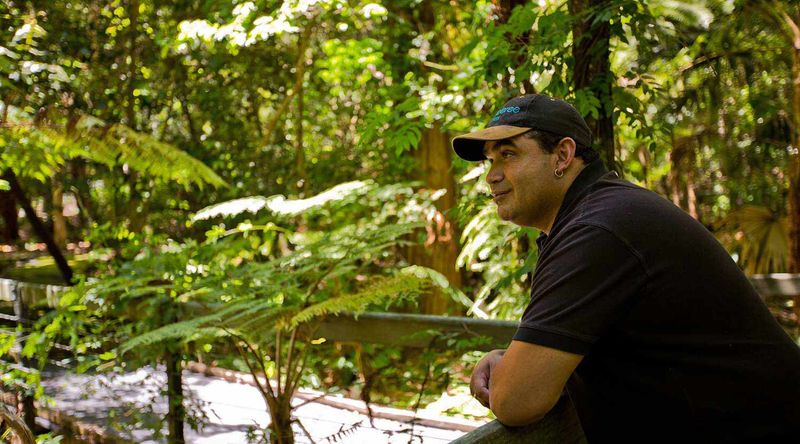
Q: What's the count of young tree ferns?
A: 1